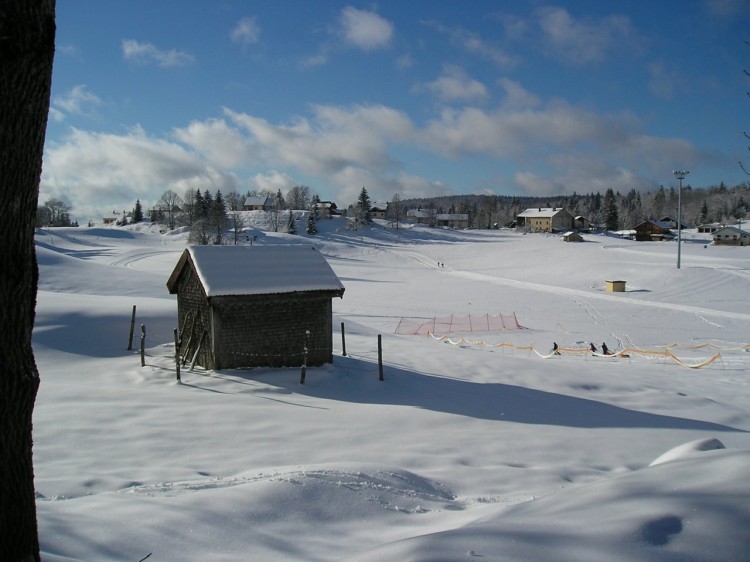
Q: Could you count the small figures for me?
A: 5